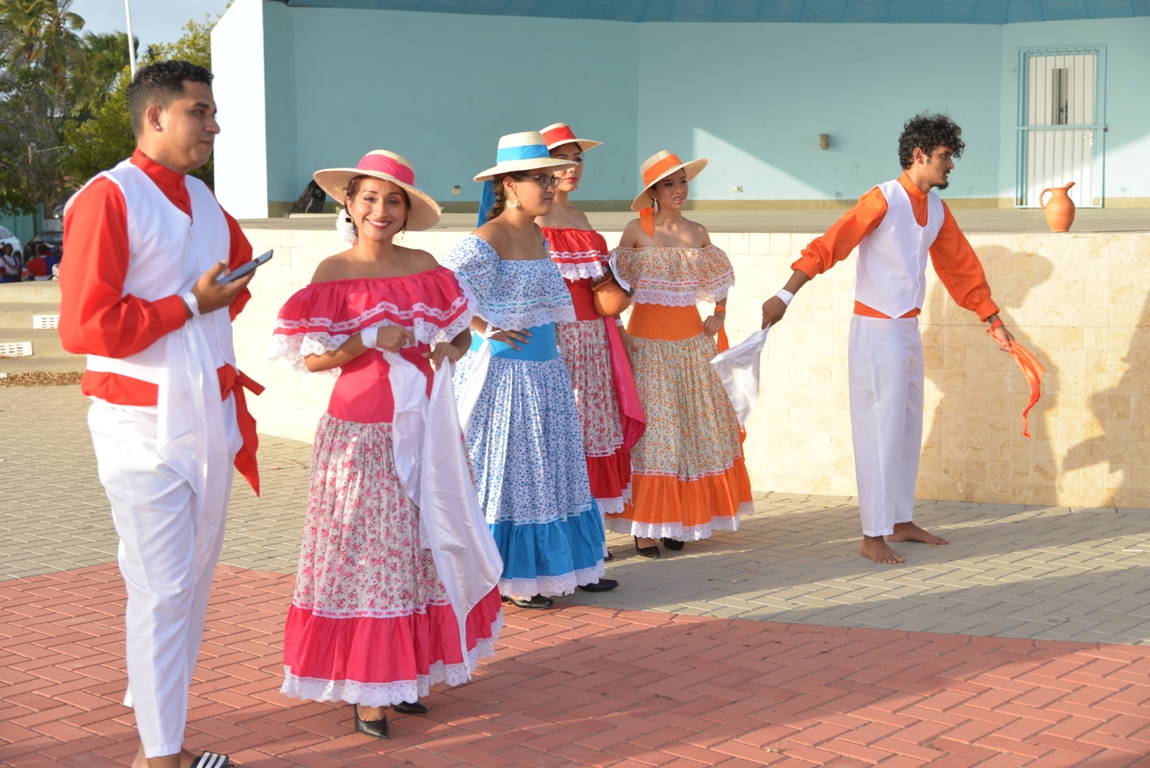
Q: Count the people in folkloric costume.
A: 6